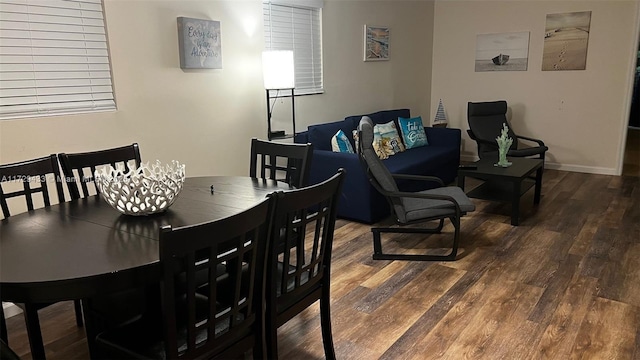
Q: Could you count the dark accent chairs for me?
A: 2